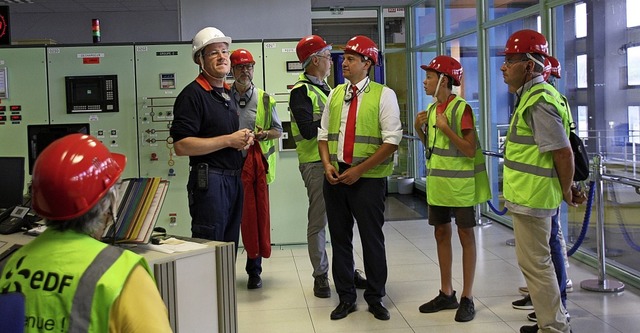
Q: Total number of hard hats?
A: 9